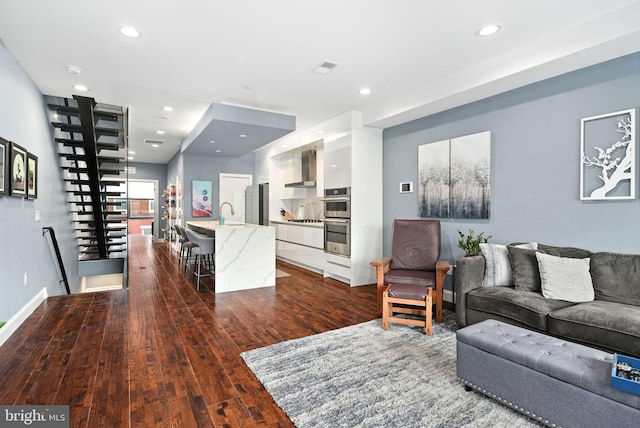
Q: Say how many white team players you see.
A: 0